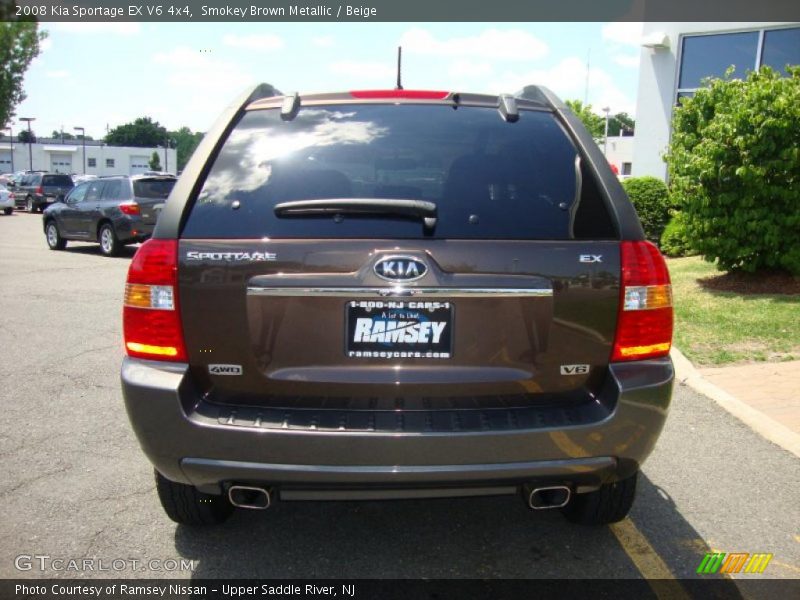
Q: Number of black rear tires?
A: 2